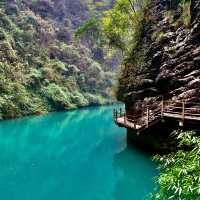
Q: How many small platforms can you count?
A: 1